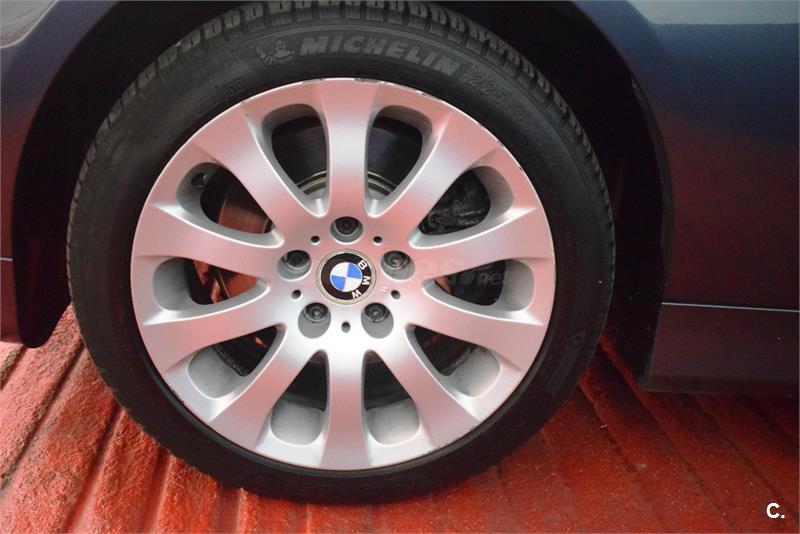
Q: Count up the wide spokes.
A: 10